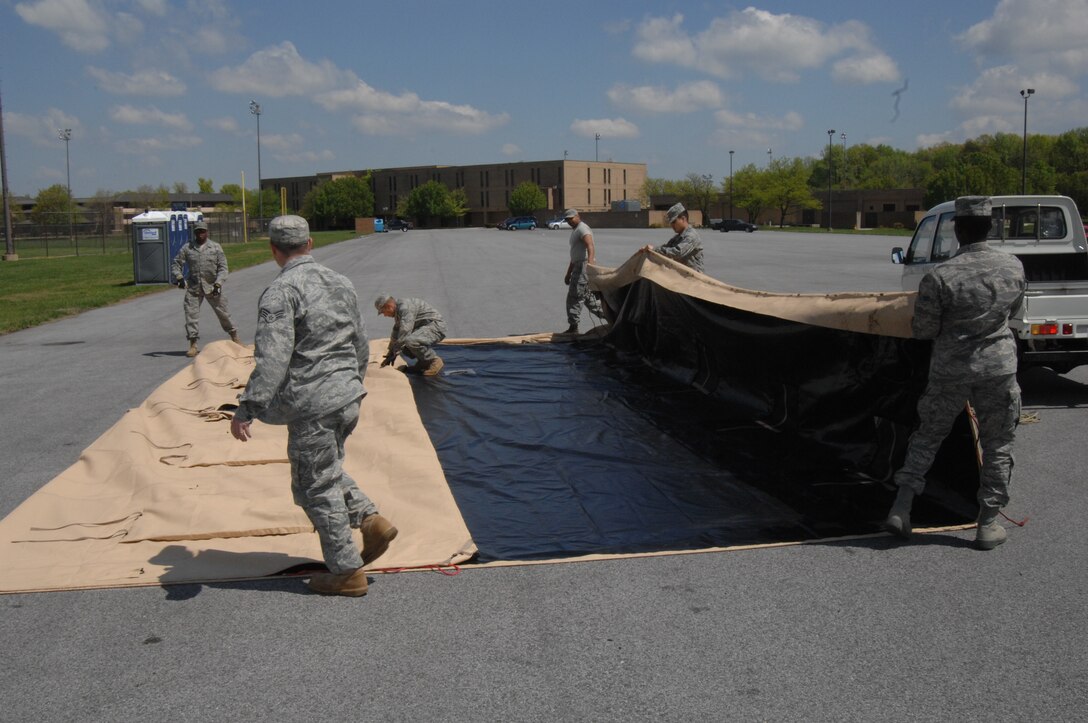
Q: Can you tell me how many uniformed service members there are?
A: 6